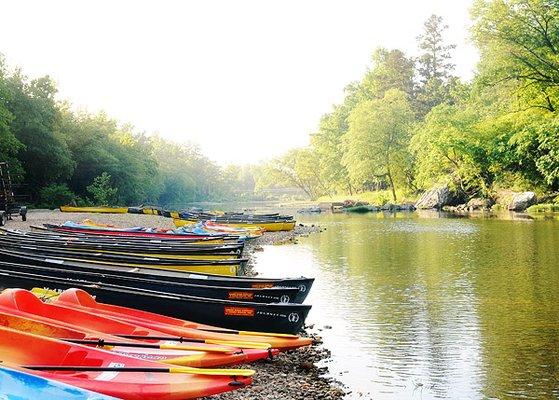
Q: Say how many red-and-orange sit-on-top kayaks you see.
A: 4